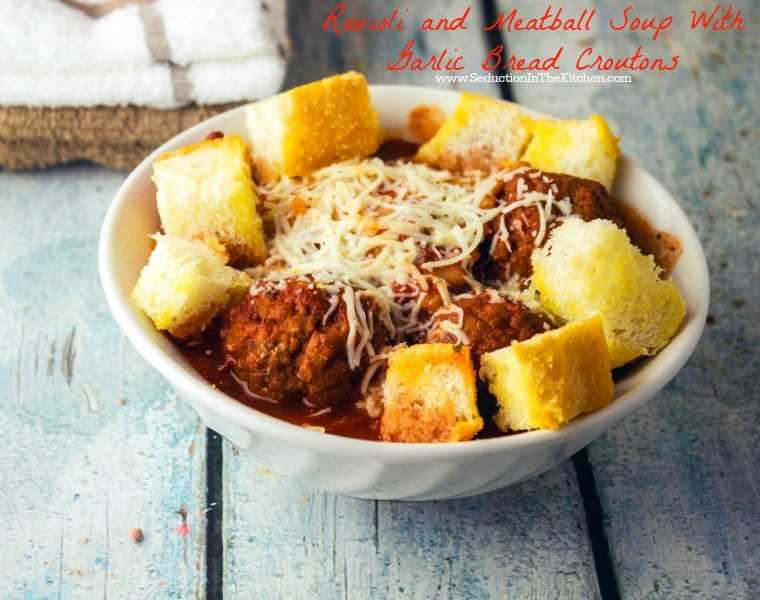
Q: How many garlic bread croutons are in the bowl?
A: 8